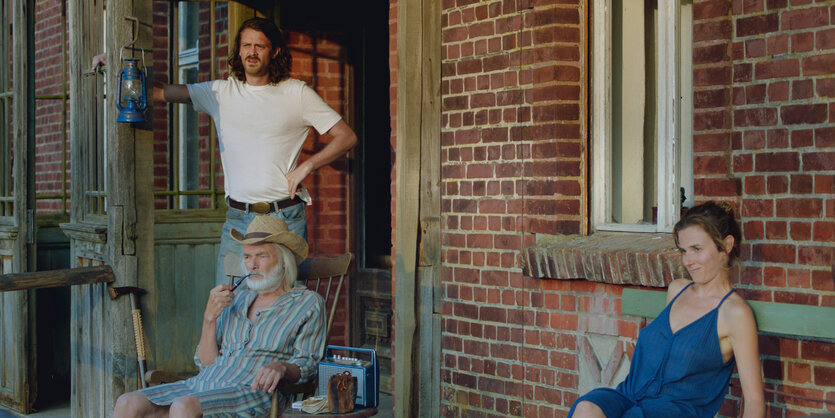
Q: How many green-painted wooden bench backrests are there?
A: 1